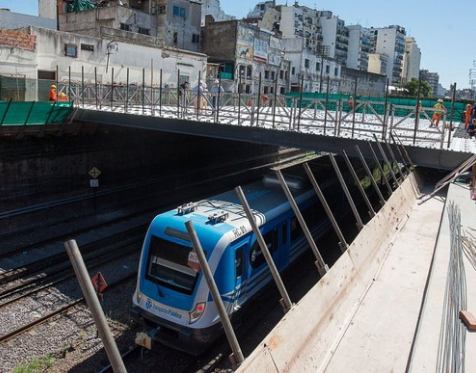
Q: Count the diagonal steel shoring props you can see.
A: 13